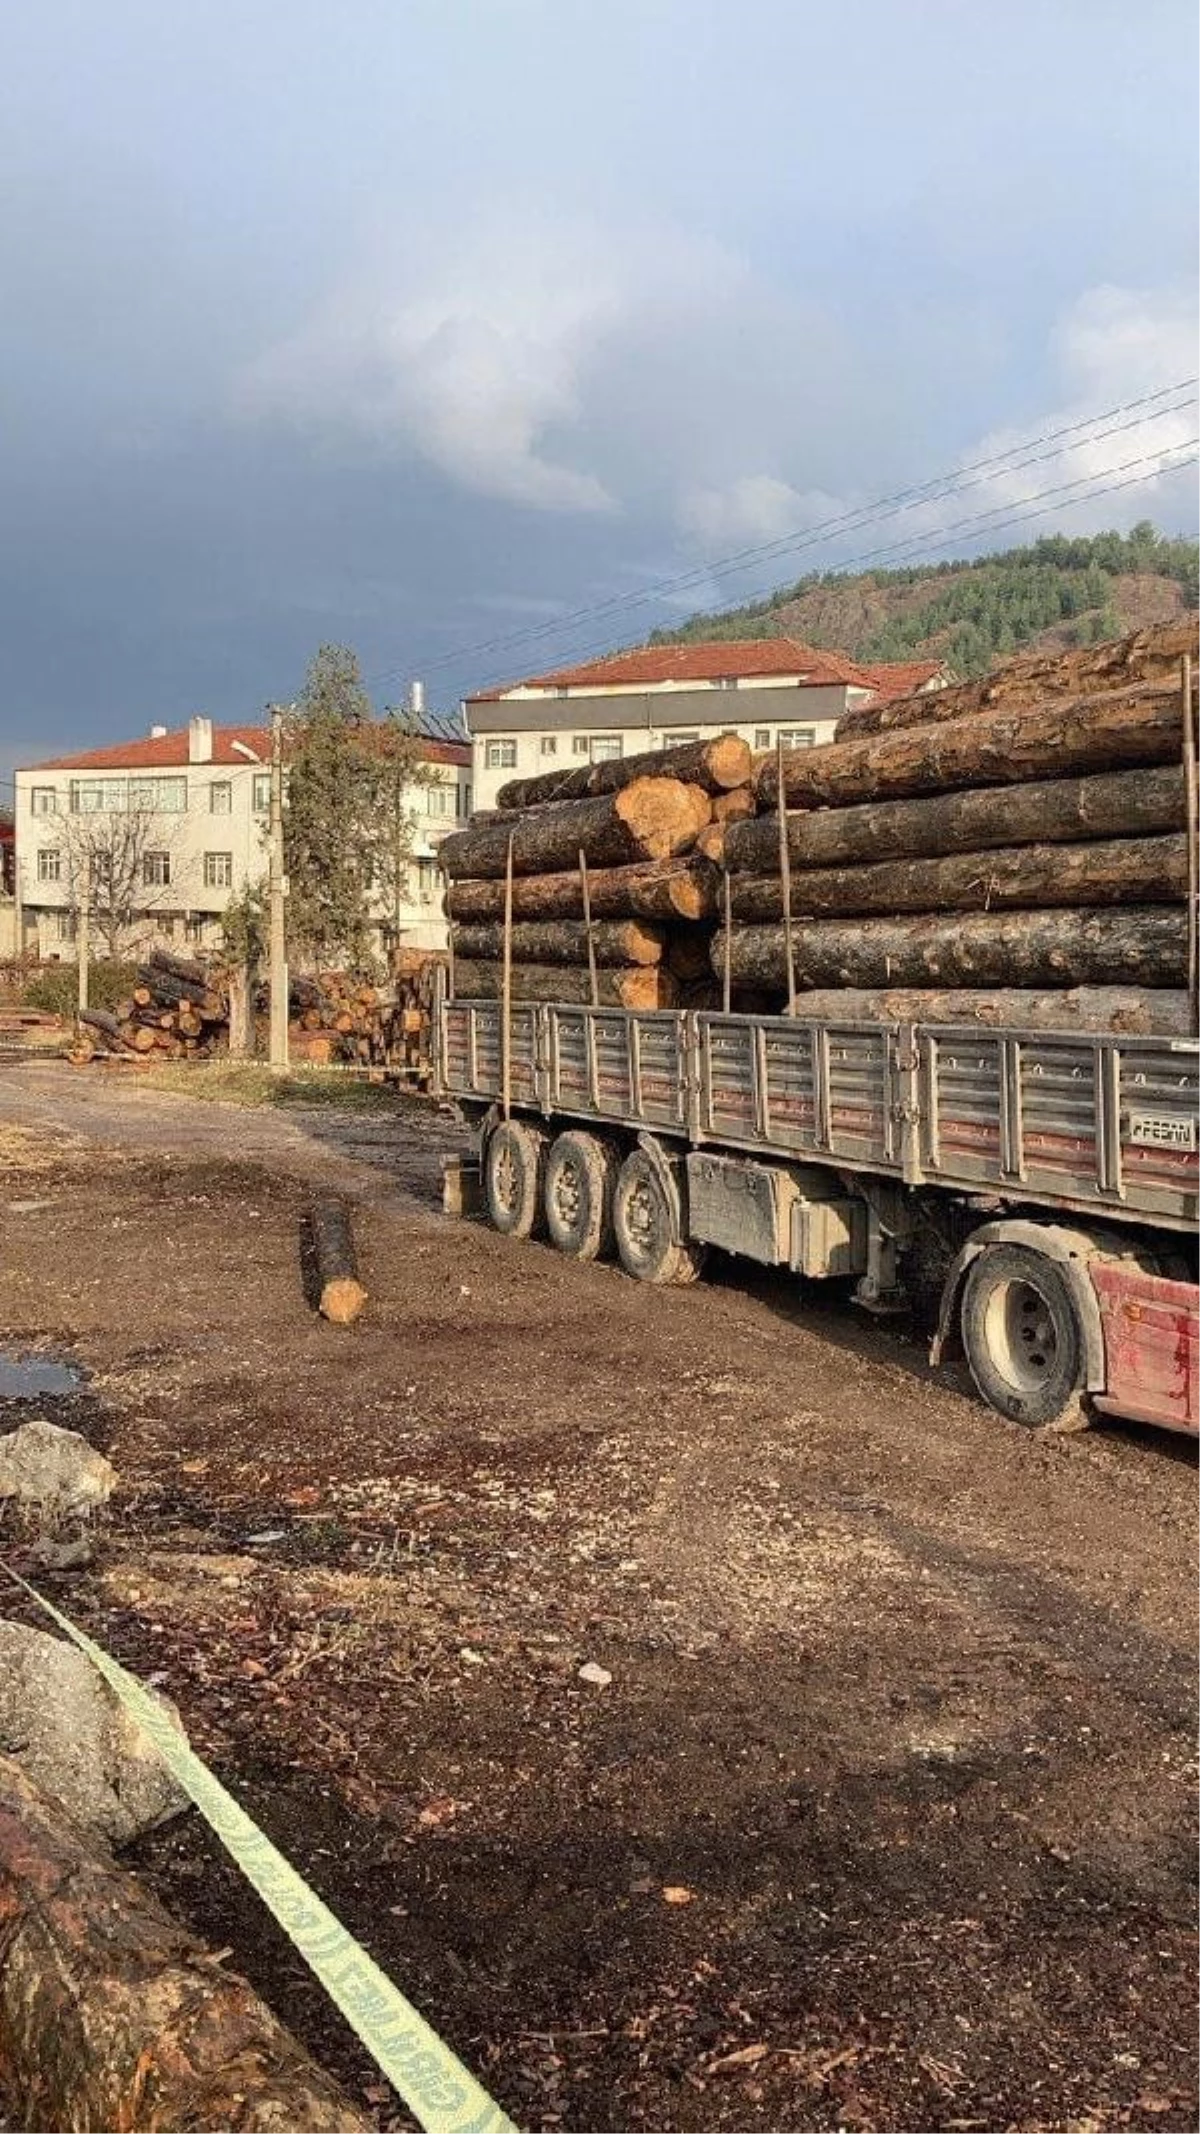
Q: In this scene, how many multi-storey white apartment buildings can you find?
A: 2